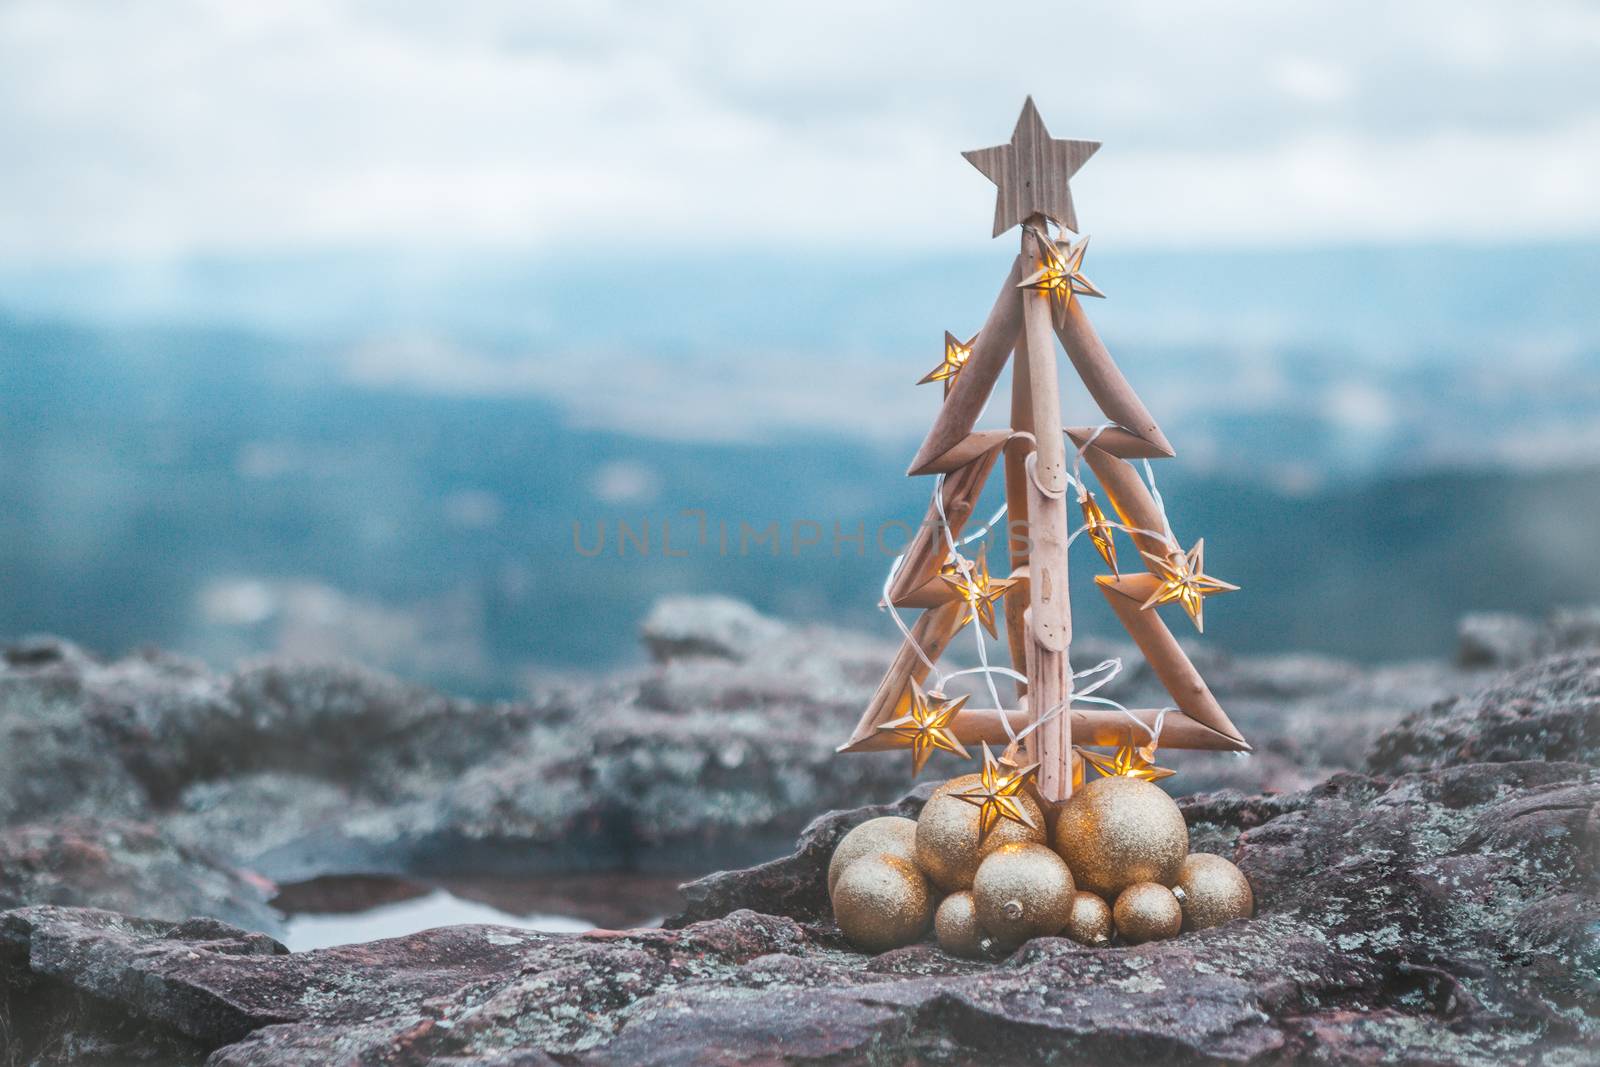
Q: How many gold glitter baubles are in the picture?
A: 9